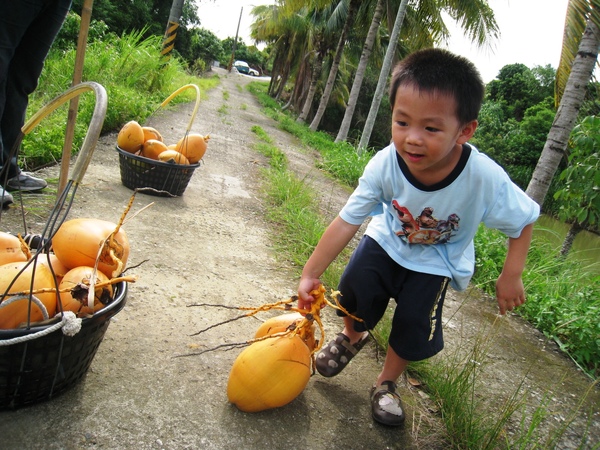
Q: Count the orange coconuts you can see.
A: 13